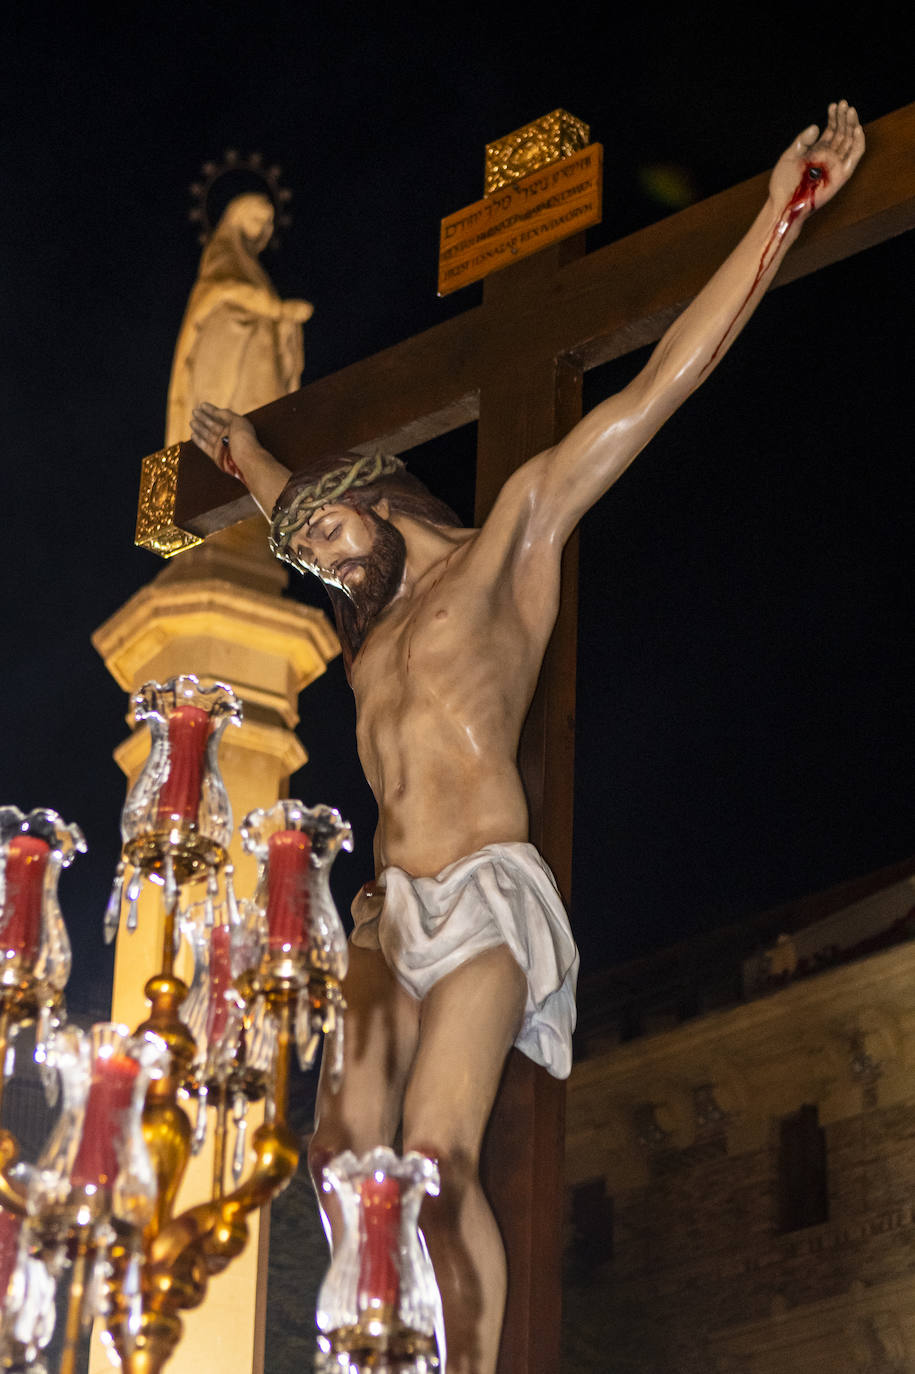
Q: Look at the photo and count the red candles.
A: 7